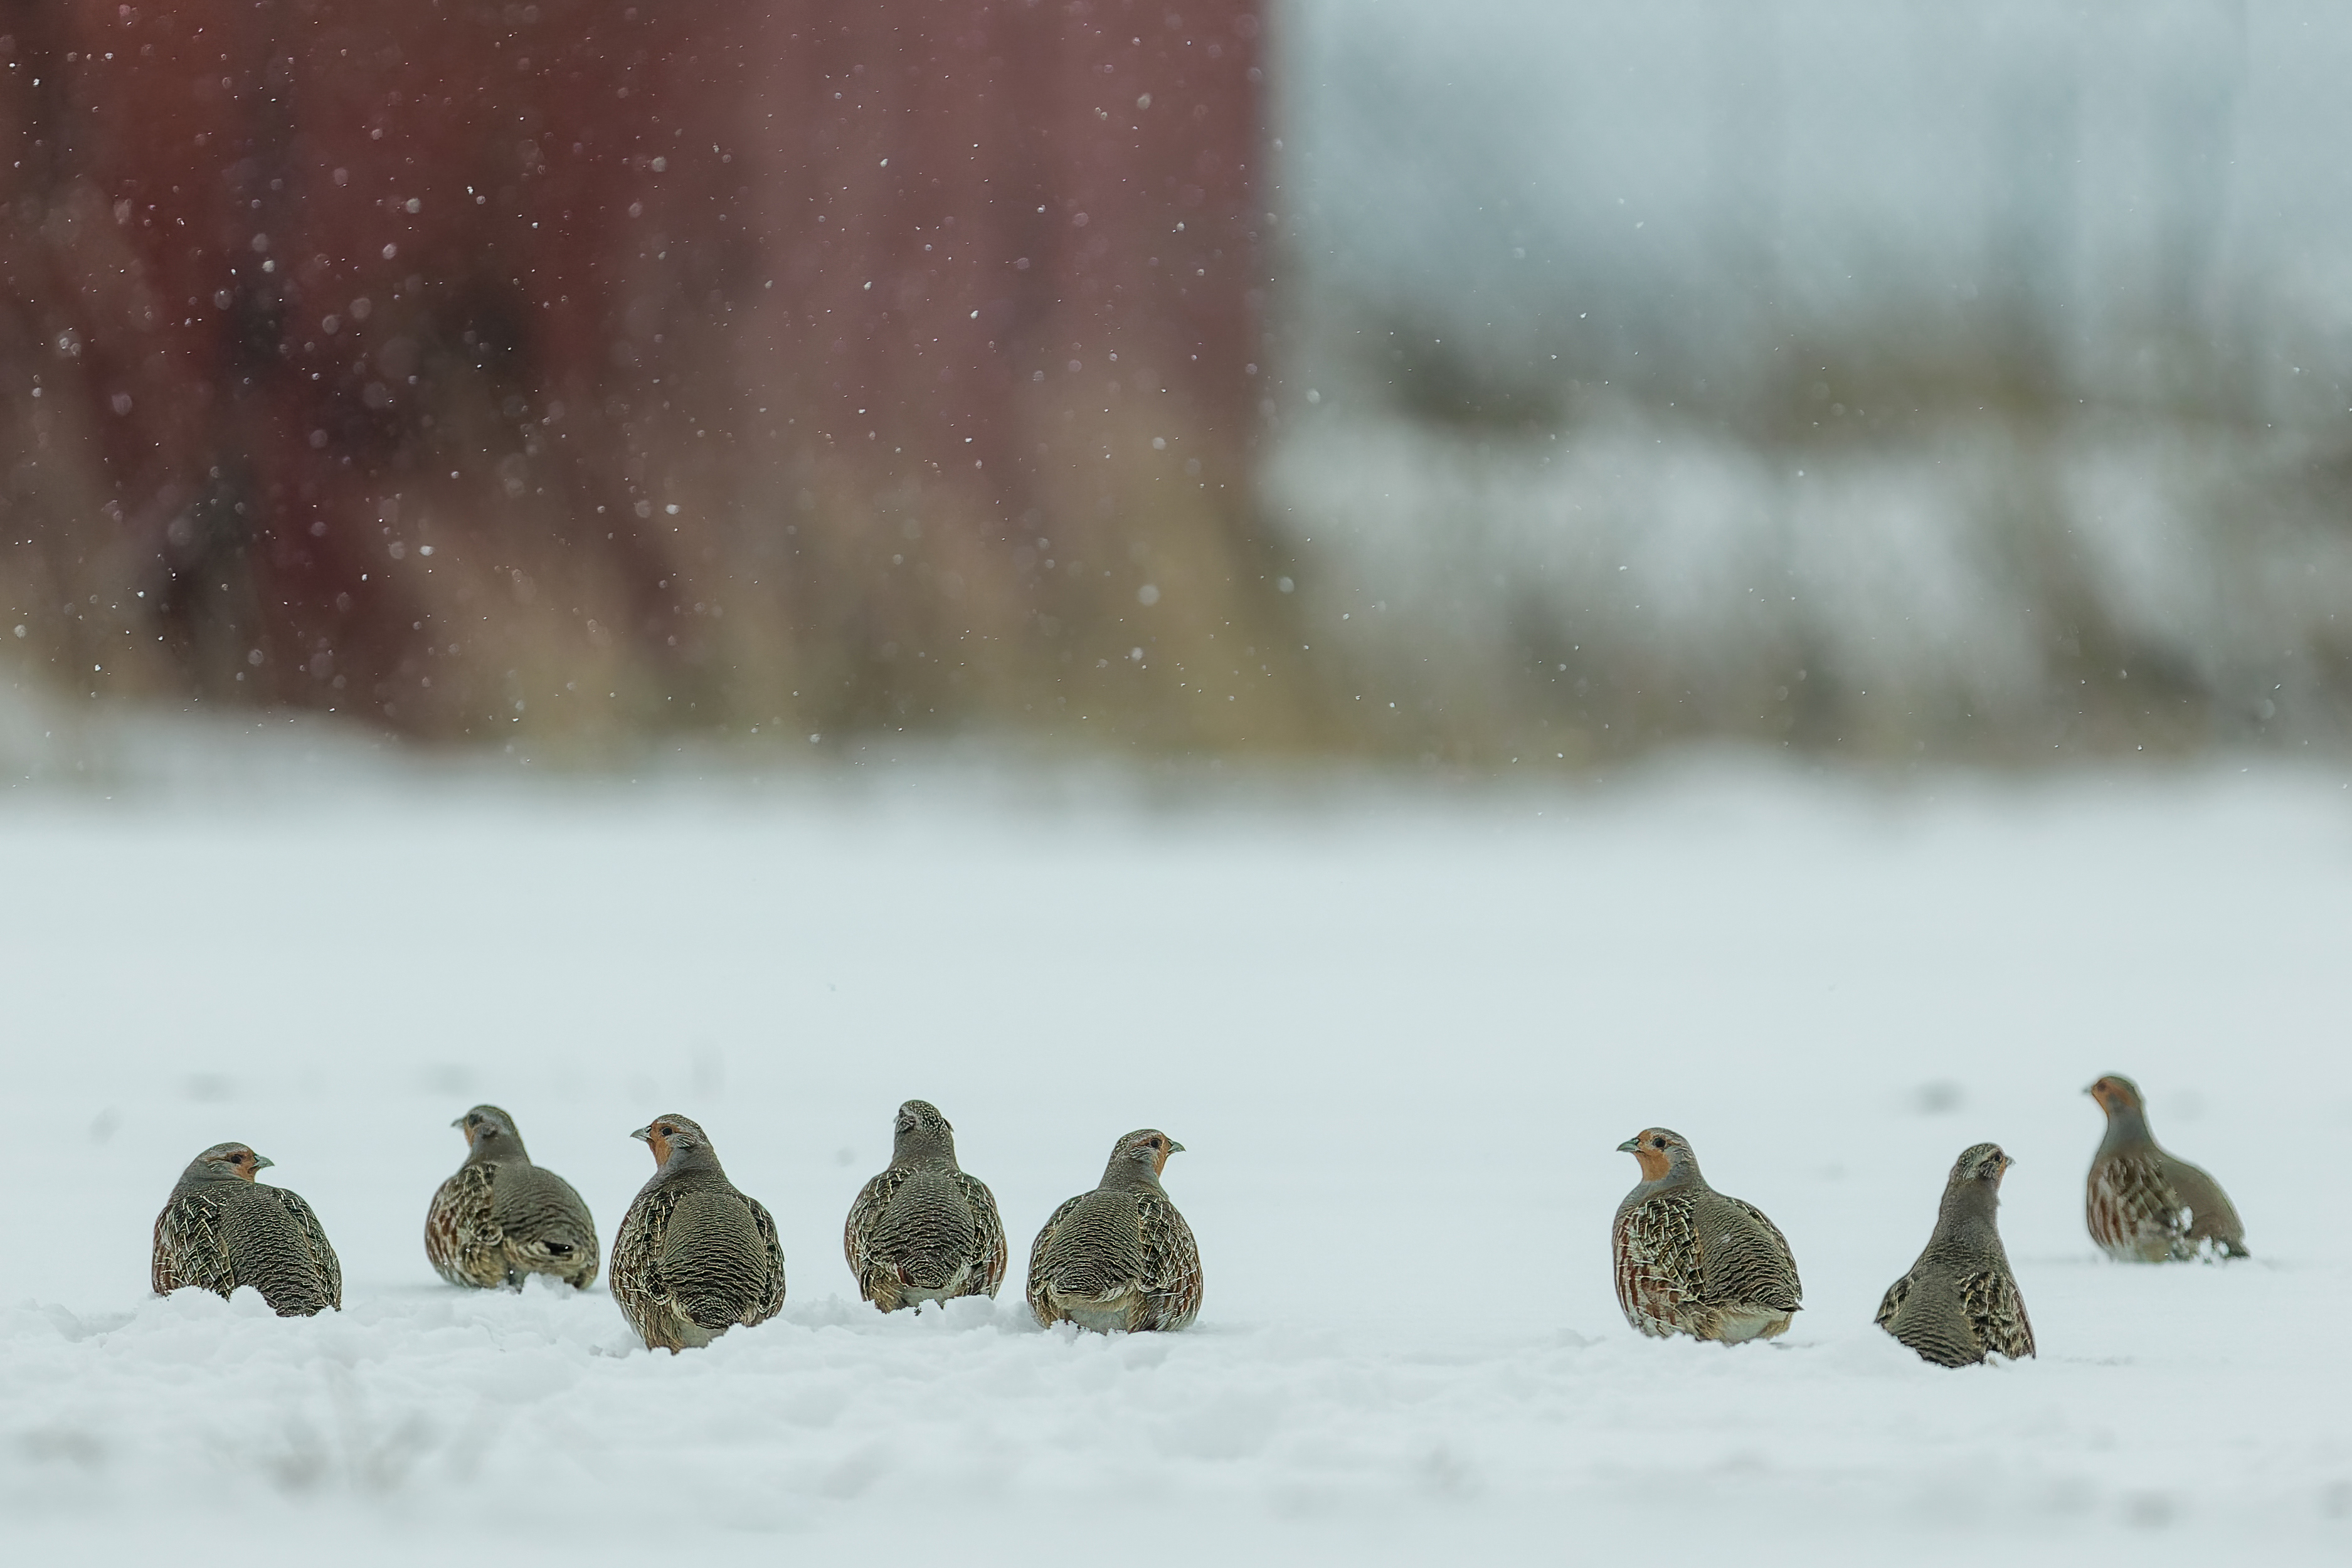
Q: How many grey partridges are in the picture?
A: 8